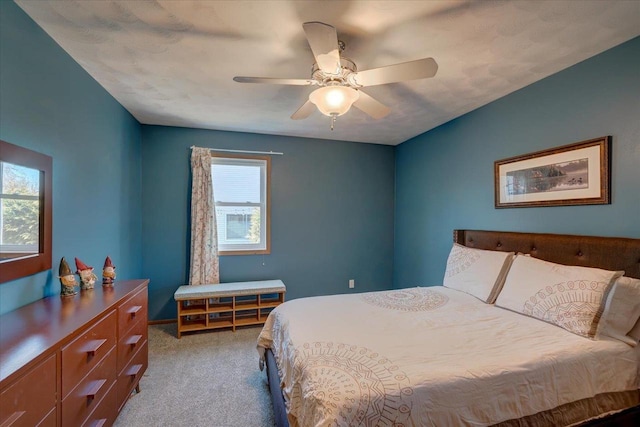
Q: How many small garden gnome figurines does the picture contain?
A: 3